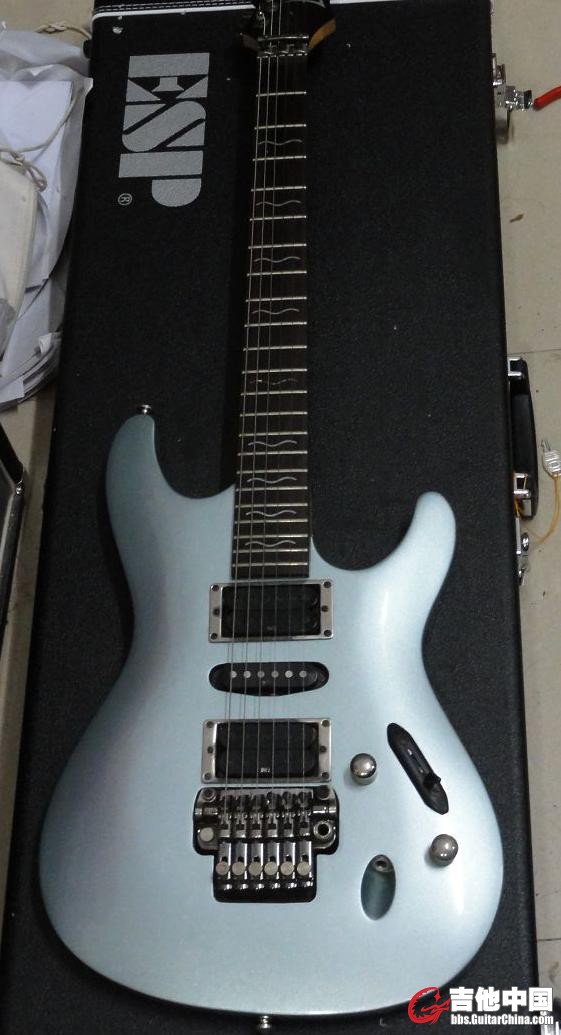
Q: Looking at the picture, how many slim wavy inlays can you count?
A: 9